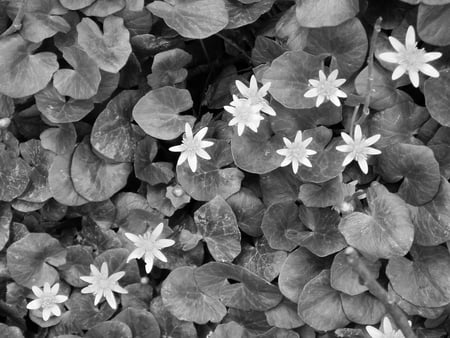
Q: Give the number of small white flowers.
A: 11